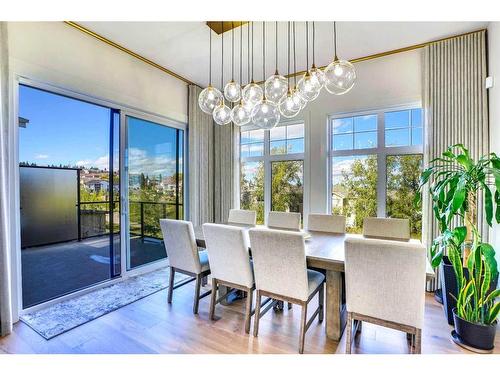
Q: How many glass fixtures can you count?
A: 13